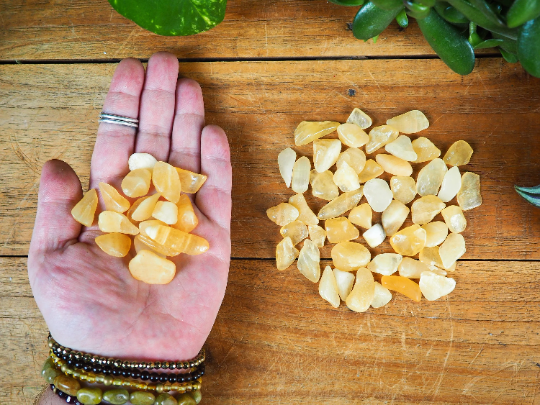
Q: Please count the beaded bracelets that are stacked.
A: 5